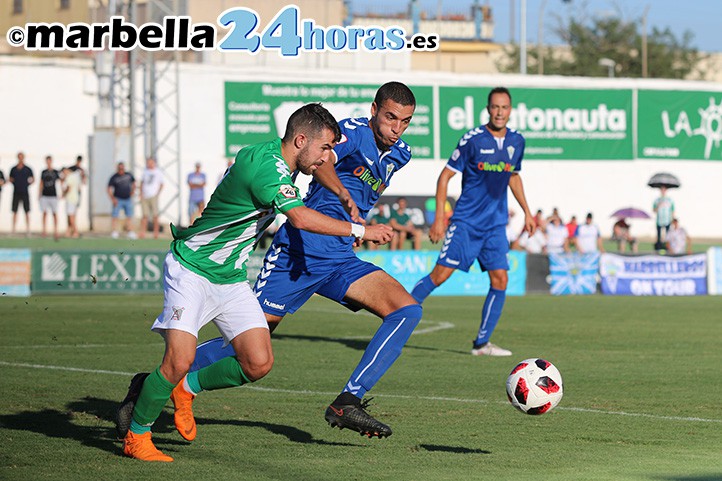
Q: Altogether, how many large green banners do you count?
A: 3